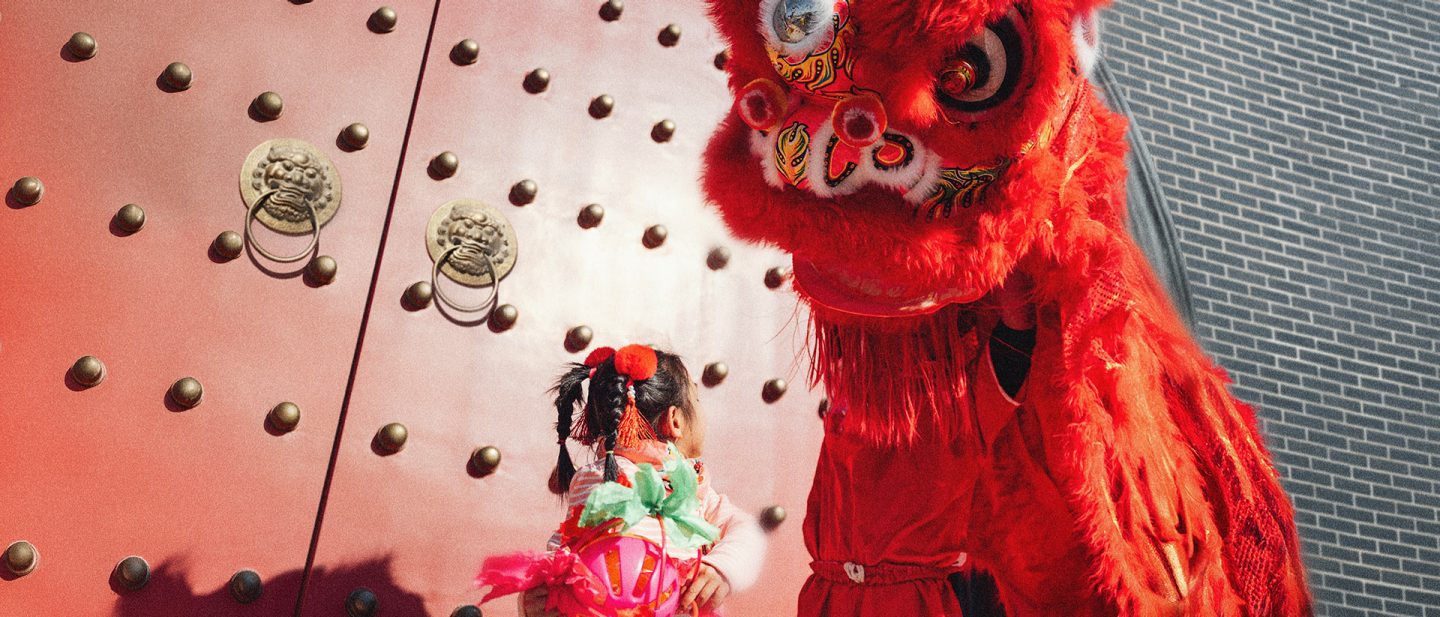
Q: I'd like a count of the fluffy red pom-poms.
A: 2